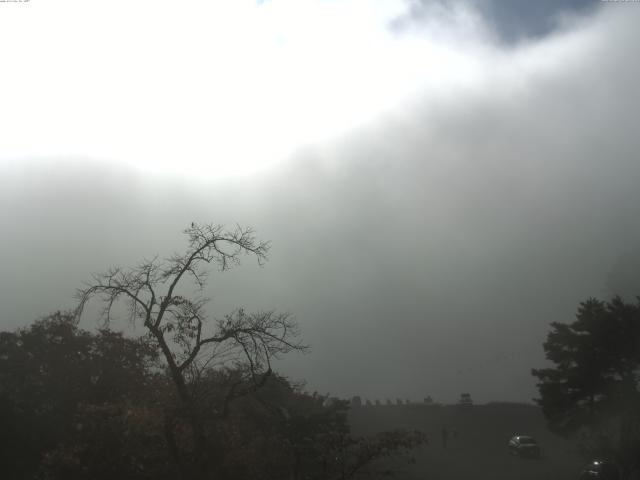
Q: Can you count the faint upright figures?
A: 2